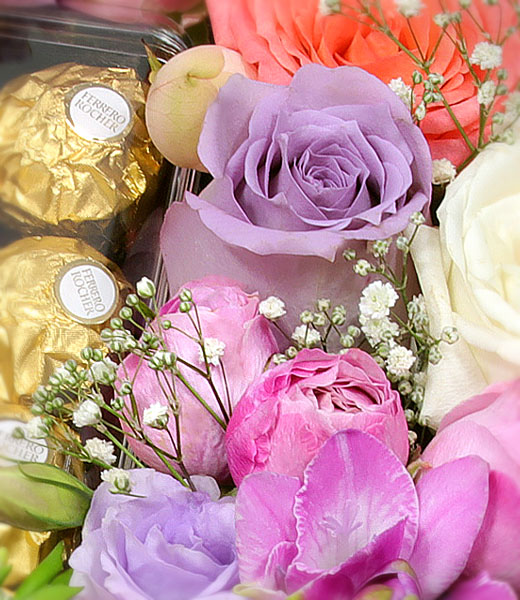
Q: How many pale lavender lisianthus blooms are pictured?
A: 1